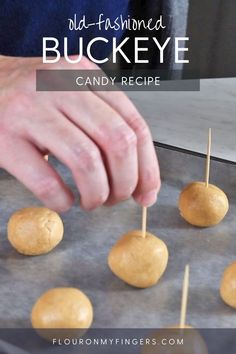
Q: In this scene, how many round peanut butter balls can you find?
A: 6